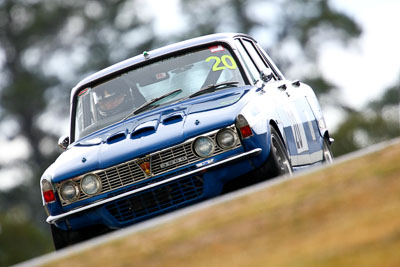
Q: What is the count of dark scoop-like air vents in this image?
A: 3